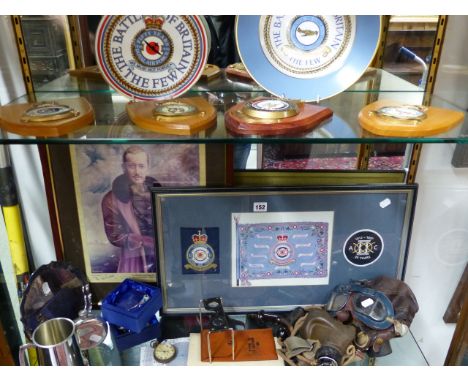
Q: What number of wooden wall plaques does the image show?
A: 4